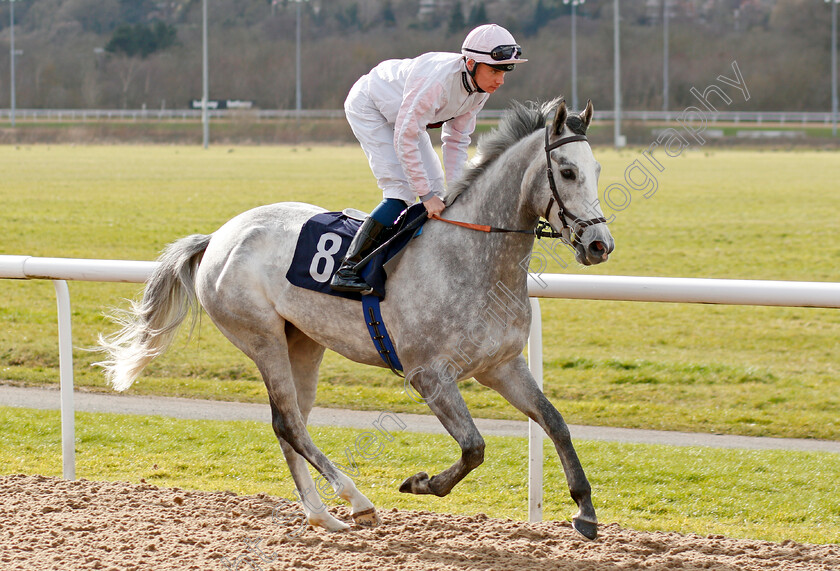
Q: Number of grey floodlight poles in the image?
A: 7